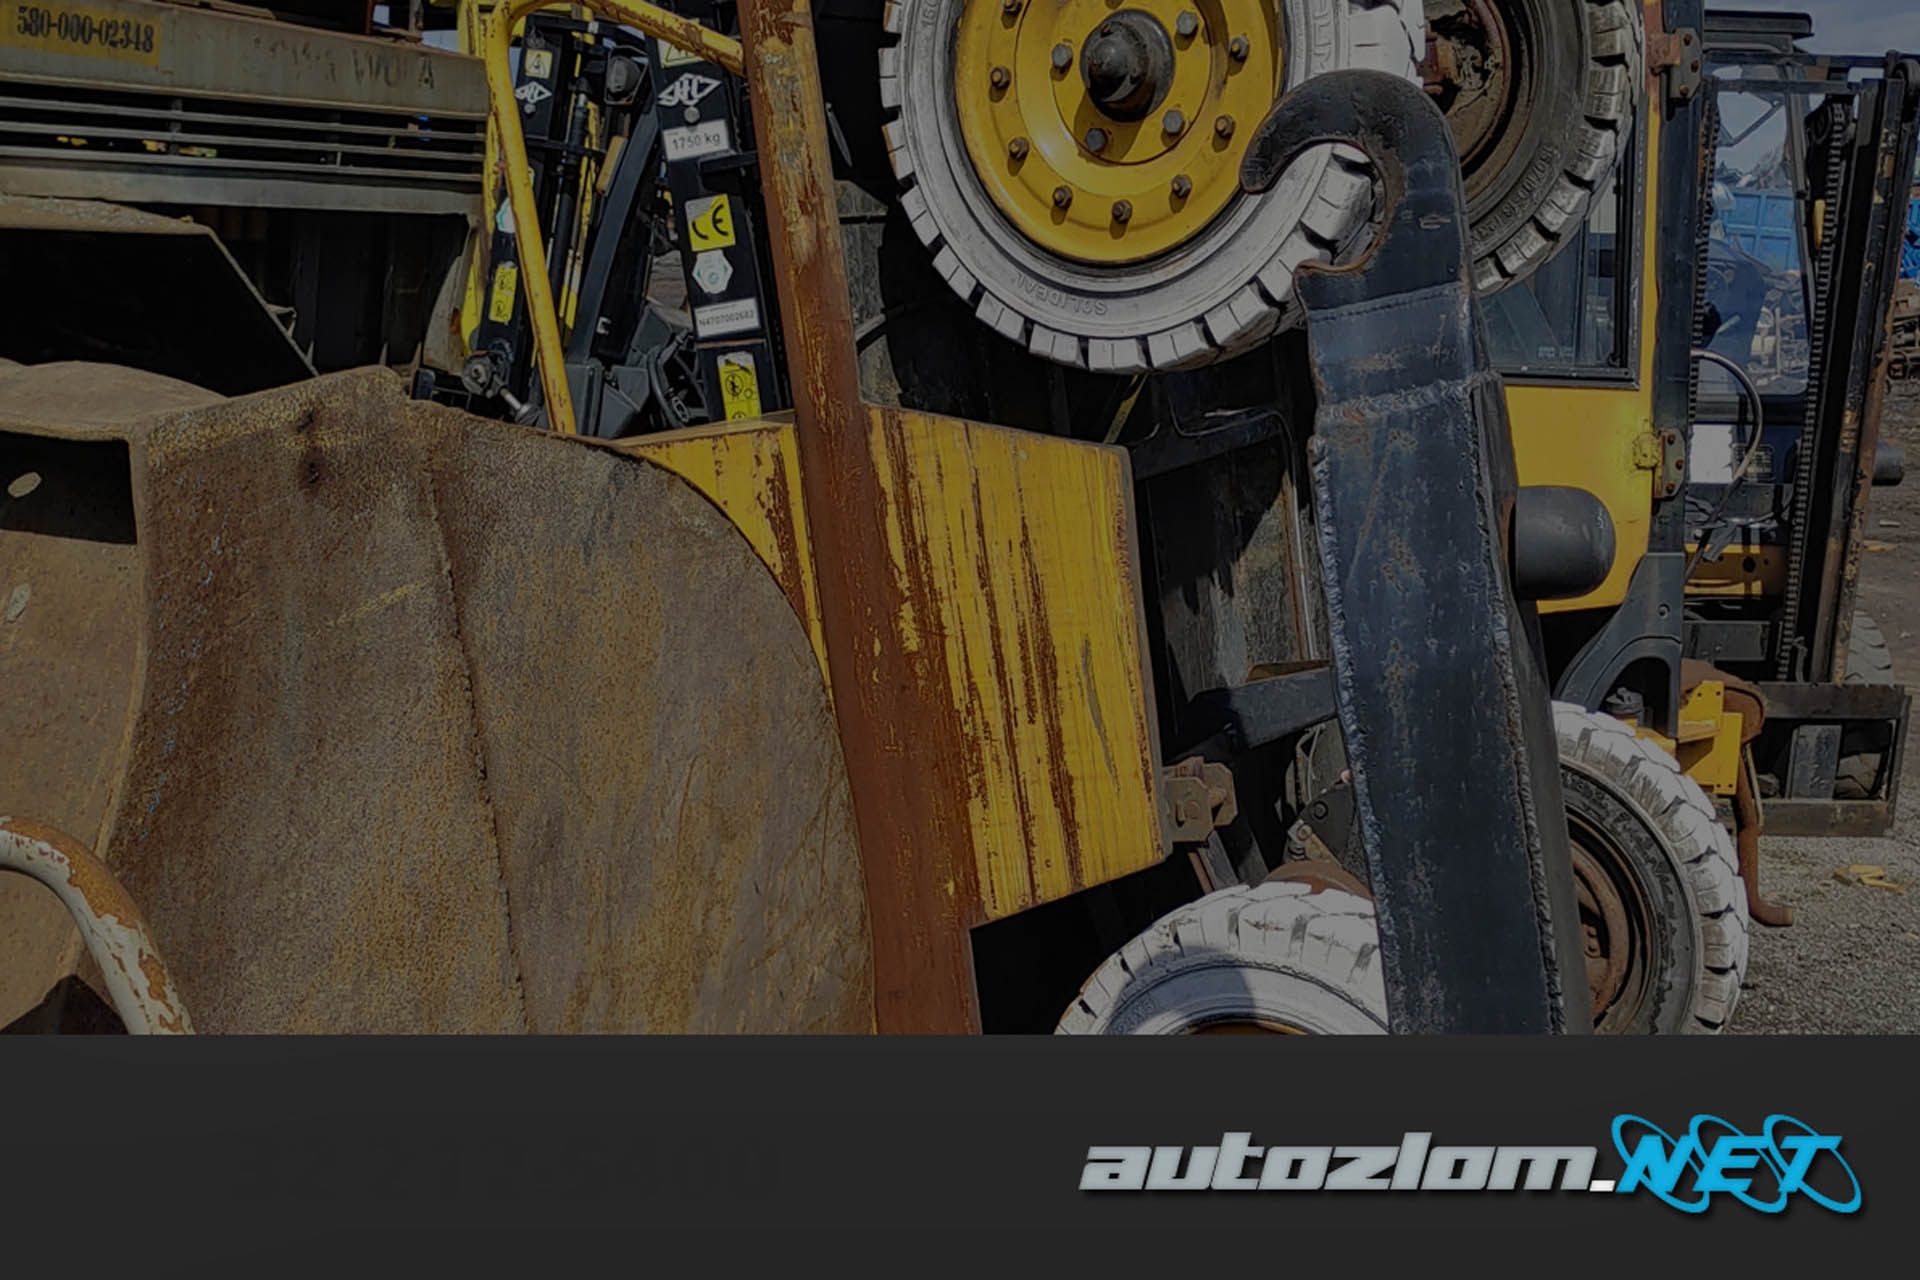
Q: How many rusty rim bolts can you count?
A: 8